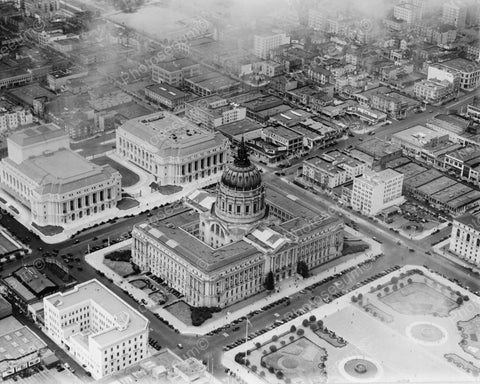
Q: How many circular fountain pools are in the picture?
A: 2